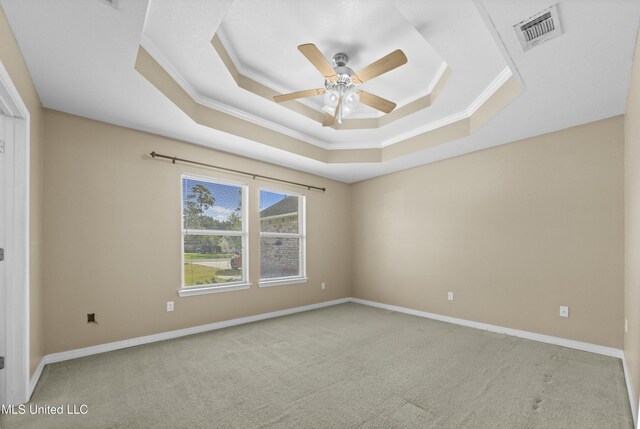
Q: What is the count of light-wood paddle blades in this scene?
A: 5